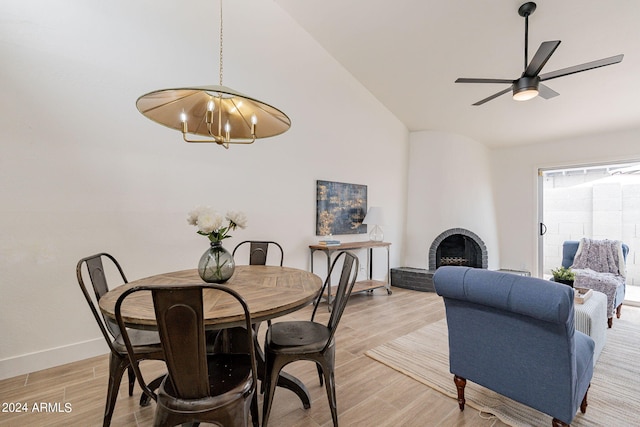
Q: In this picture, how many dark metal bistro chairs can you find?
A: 4